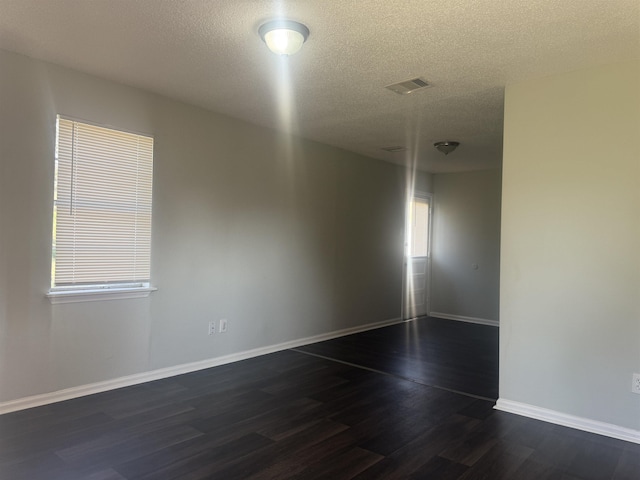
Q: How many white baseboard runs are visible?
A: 3